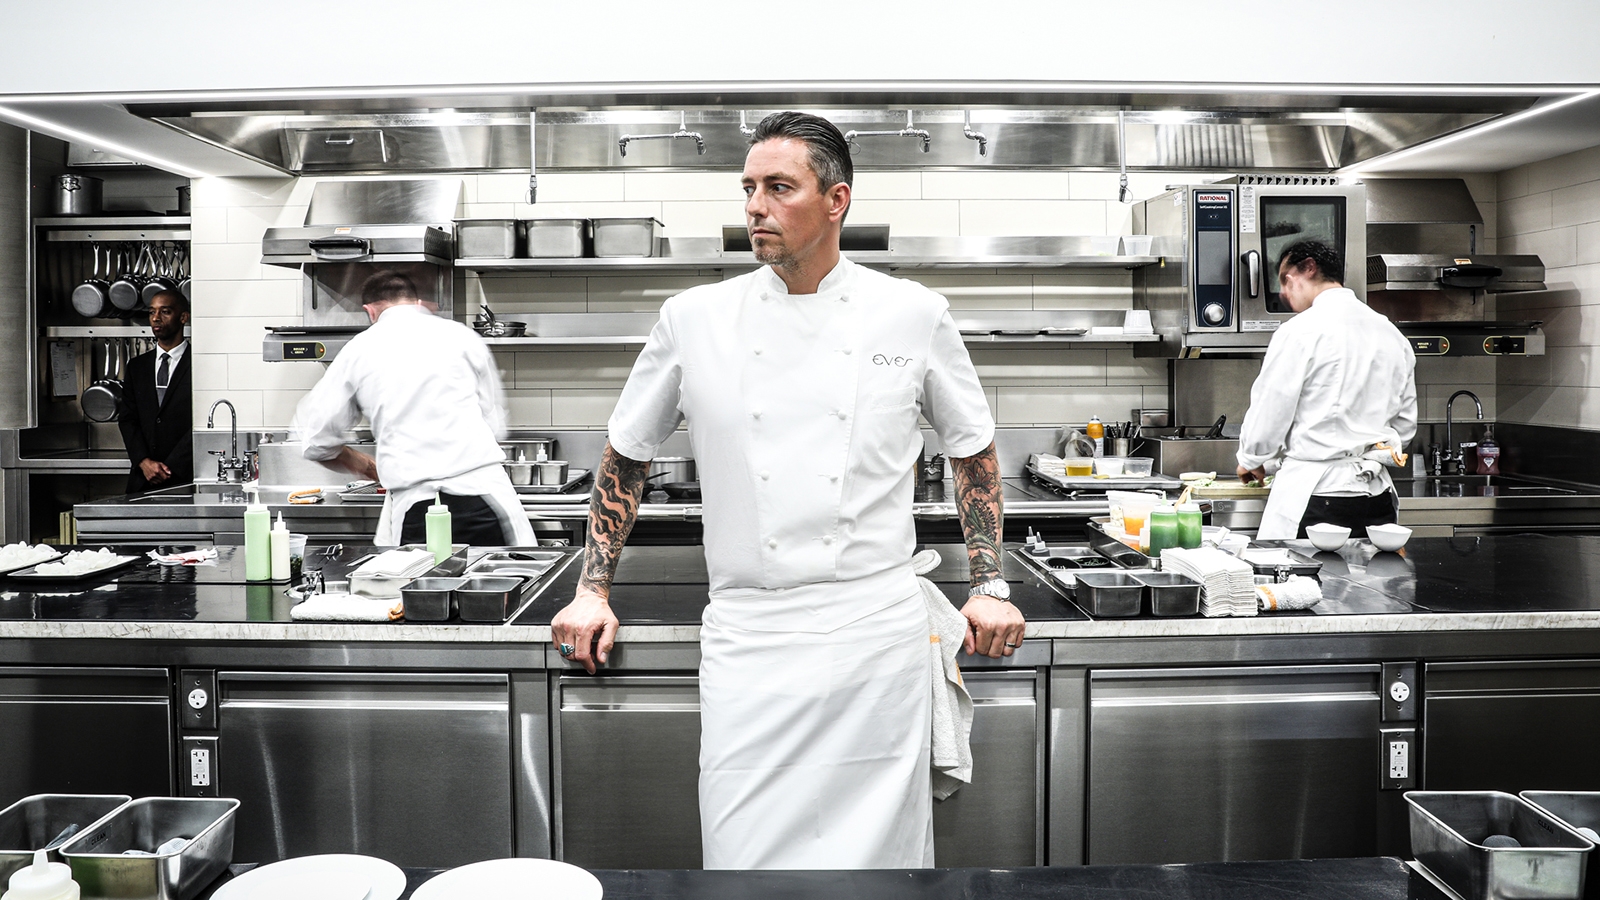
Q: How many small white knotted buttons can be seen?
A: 10